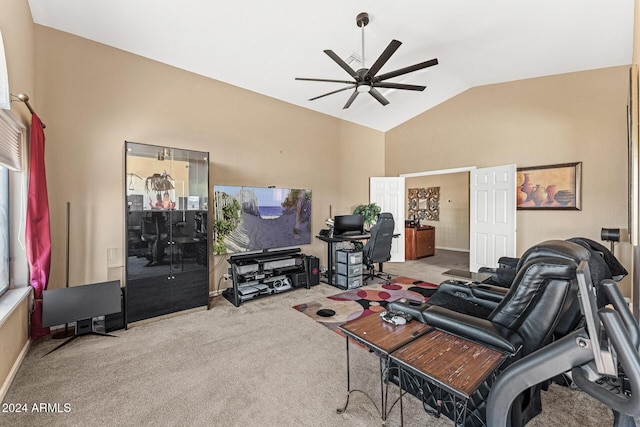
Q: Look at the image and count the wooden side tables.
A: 2